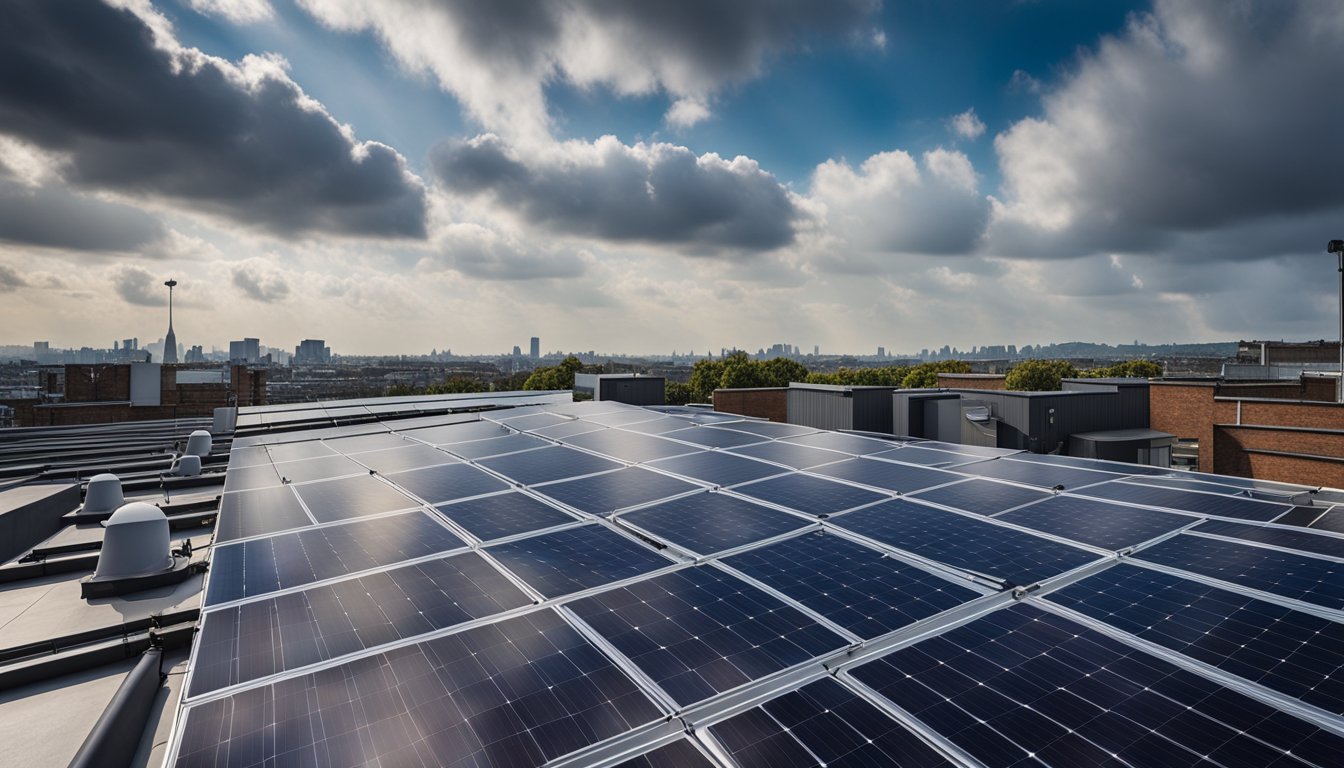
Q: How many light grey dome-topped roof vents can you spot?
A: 4